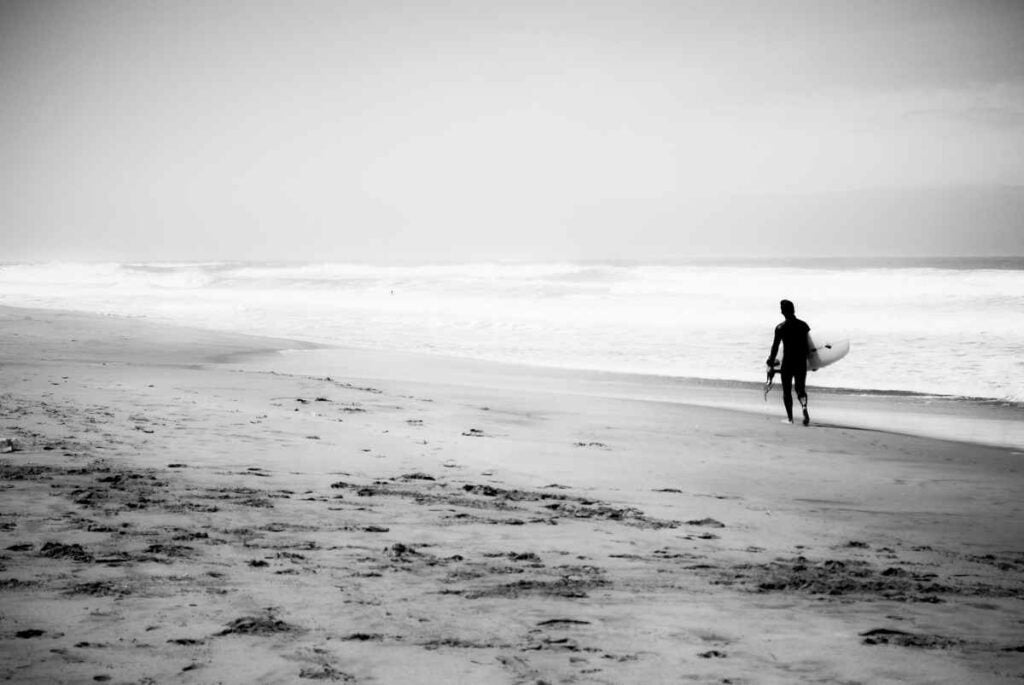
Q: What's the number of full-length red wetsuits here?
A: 0